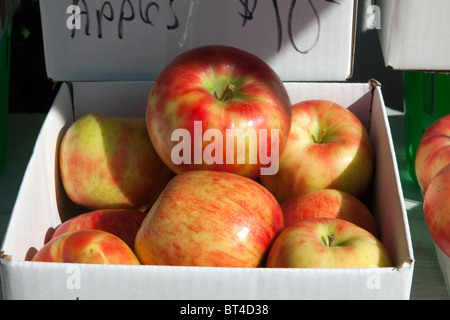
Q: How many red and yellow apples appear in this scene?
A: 10